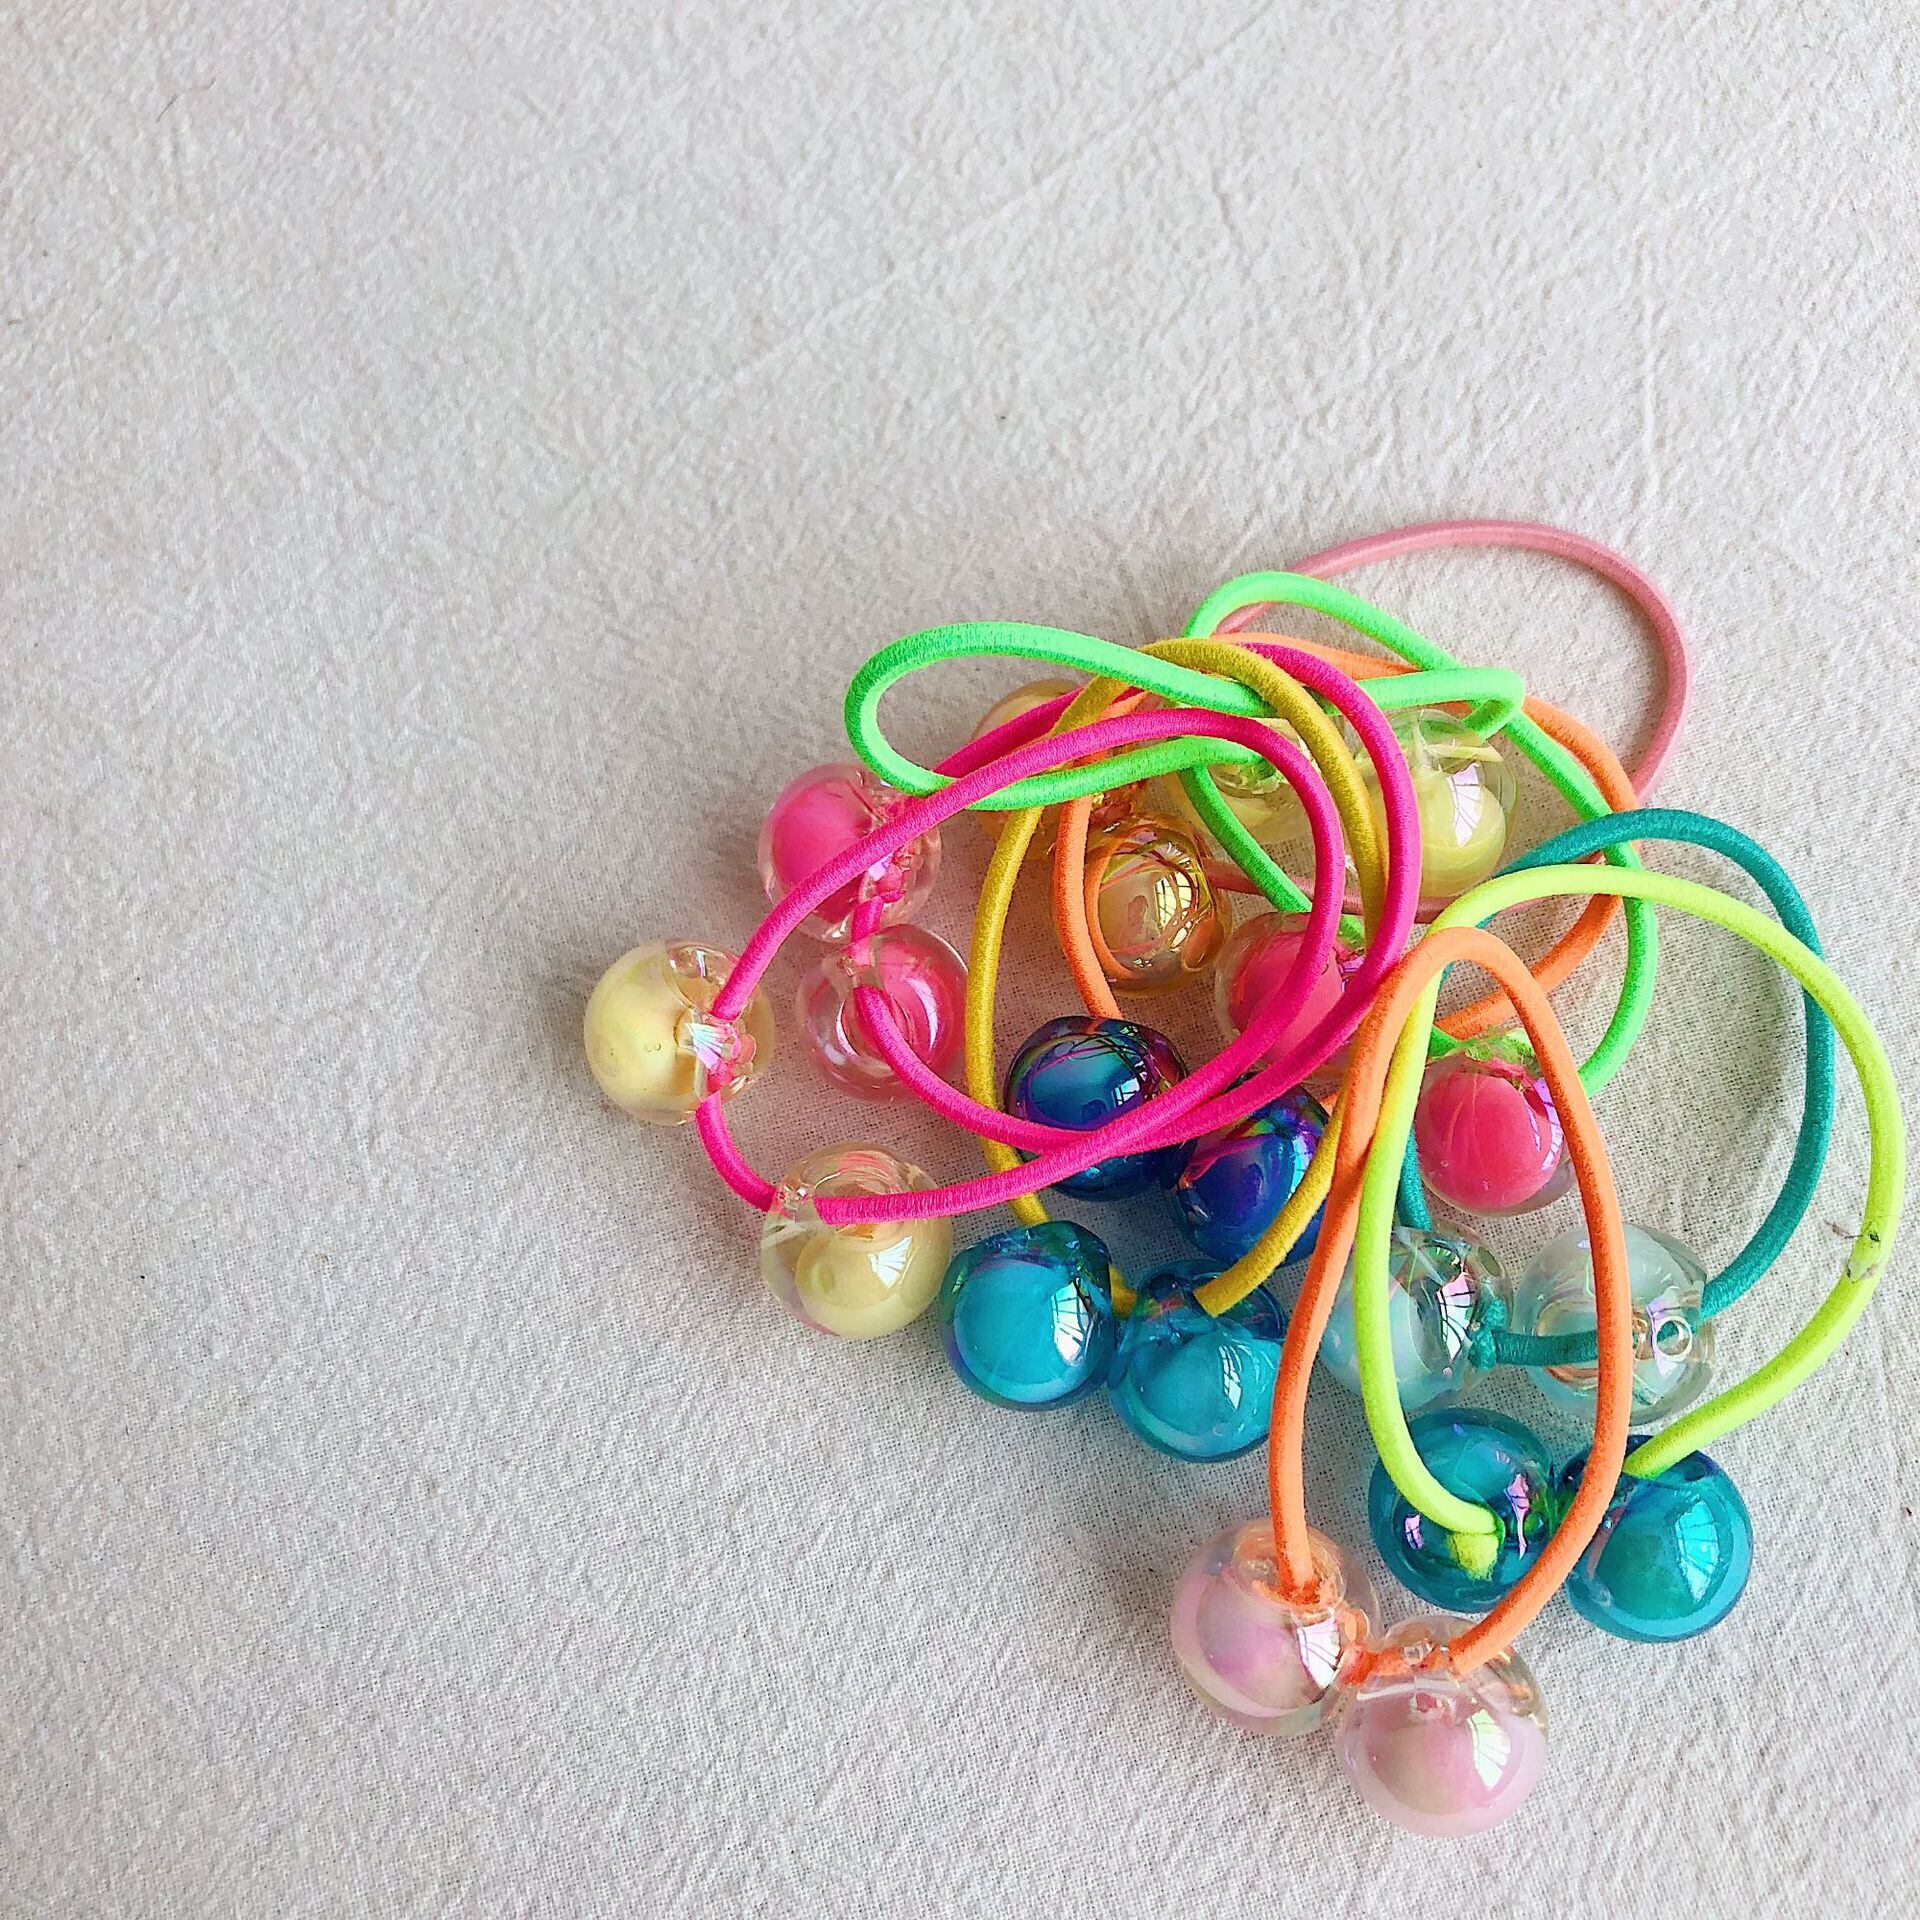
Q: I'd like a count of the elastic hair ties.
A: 10